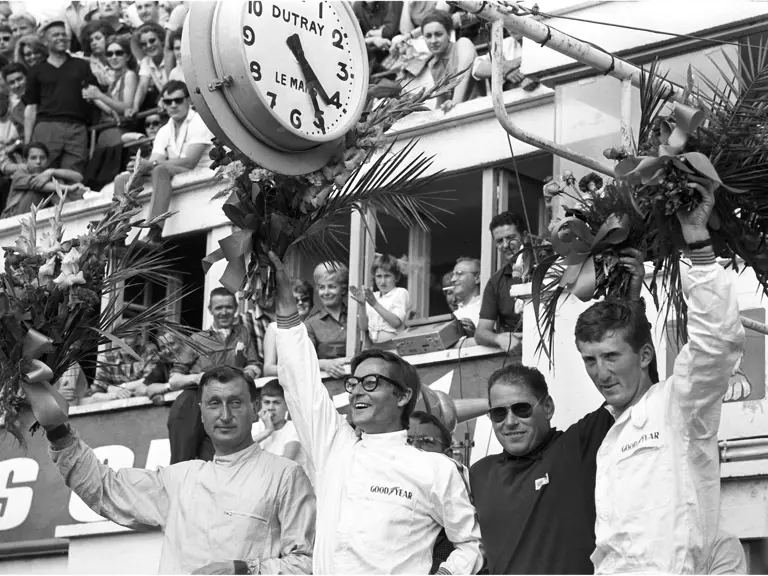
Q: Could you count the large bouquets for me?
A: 4